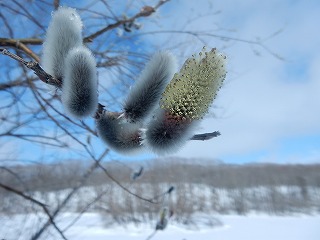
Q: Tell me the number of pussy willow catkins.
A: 5